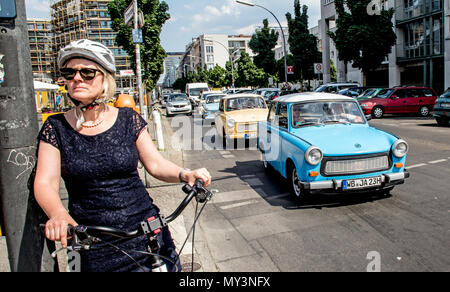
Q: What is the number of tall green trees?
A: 4